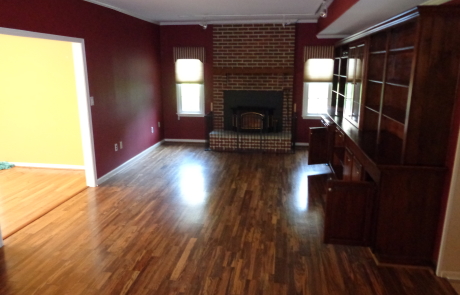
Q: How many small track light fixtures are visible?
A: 3